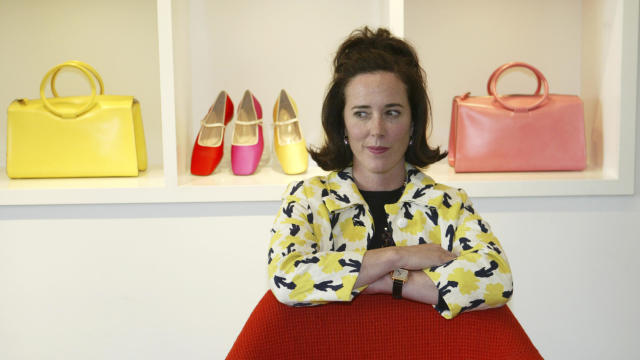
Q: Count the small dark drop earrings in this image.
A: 2